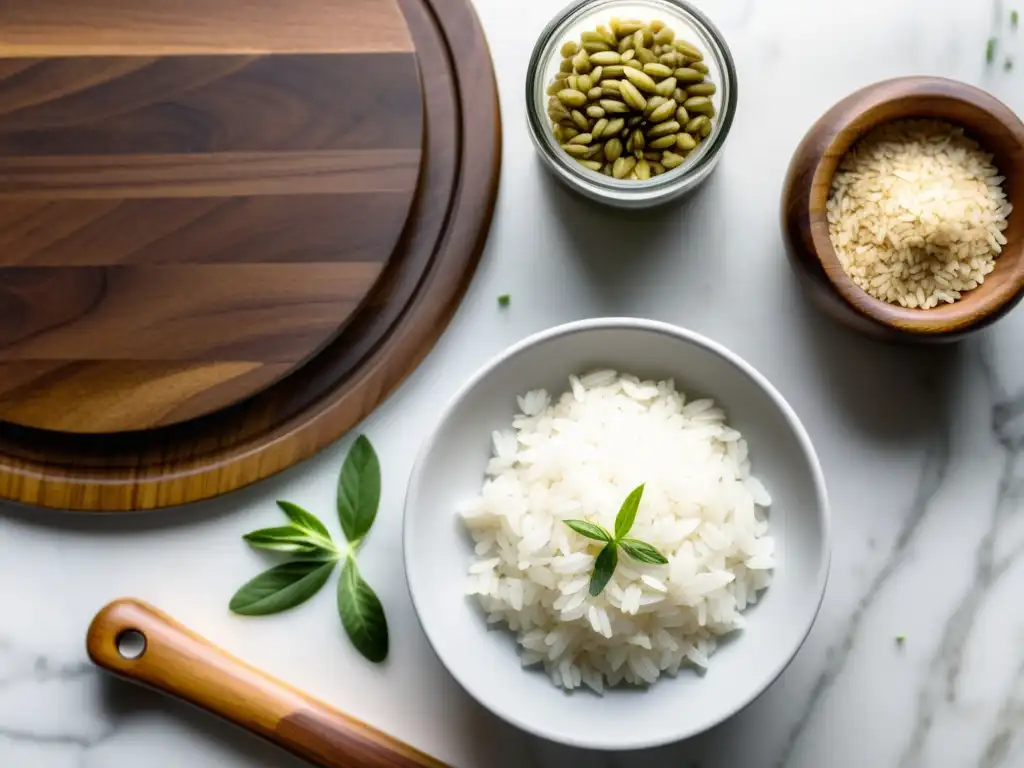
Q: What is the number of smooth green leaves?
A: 9